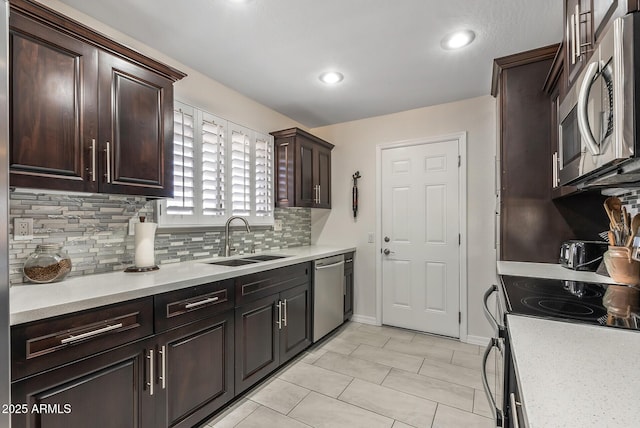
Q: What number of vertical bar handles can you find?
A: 12